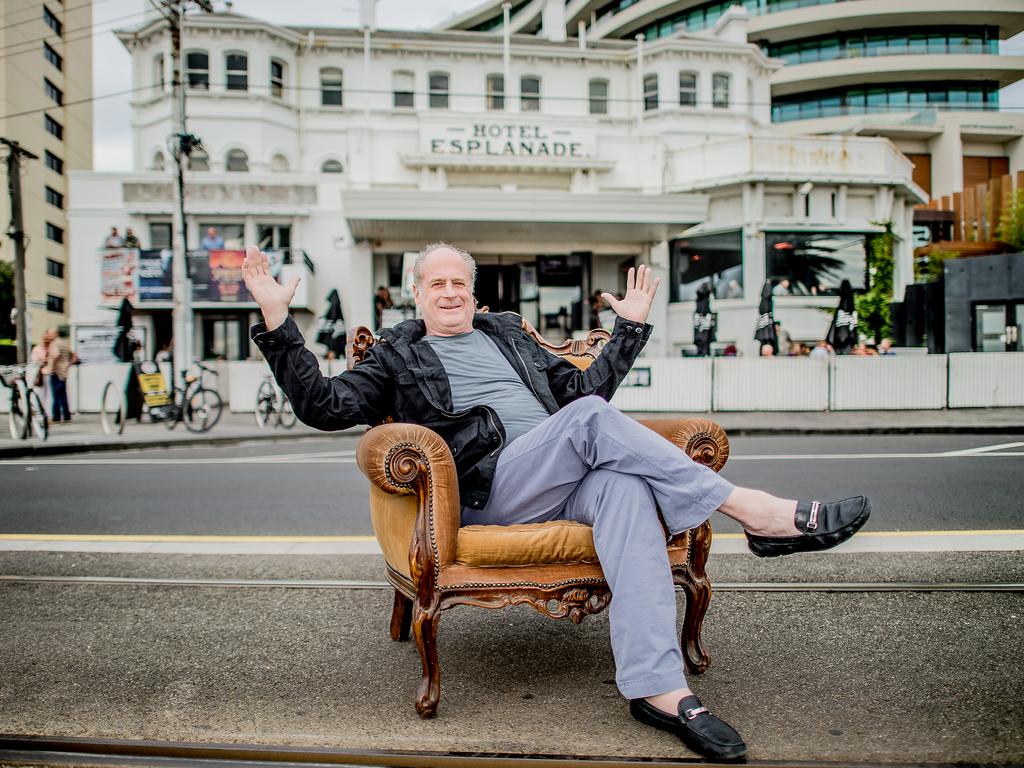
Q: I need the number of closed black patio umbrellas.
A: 5